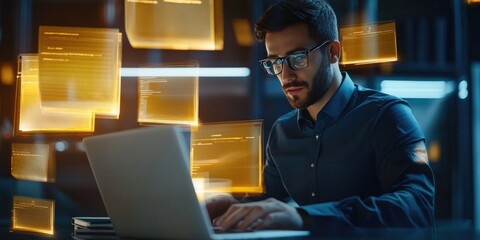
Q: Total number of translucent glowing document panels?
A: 8